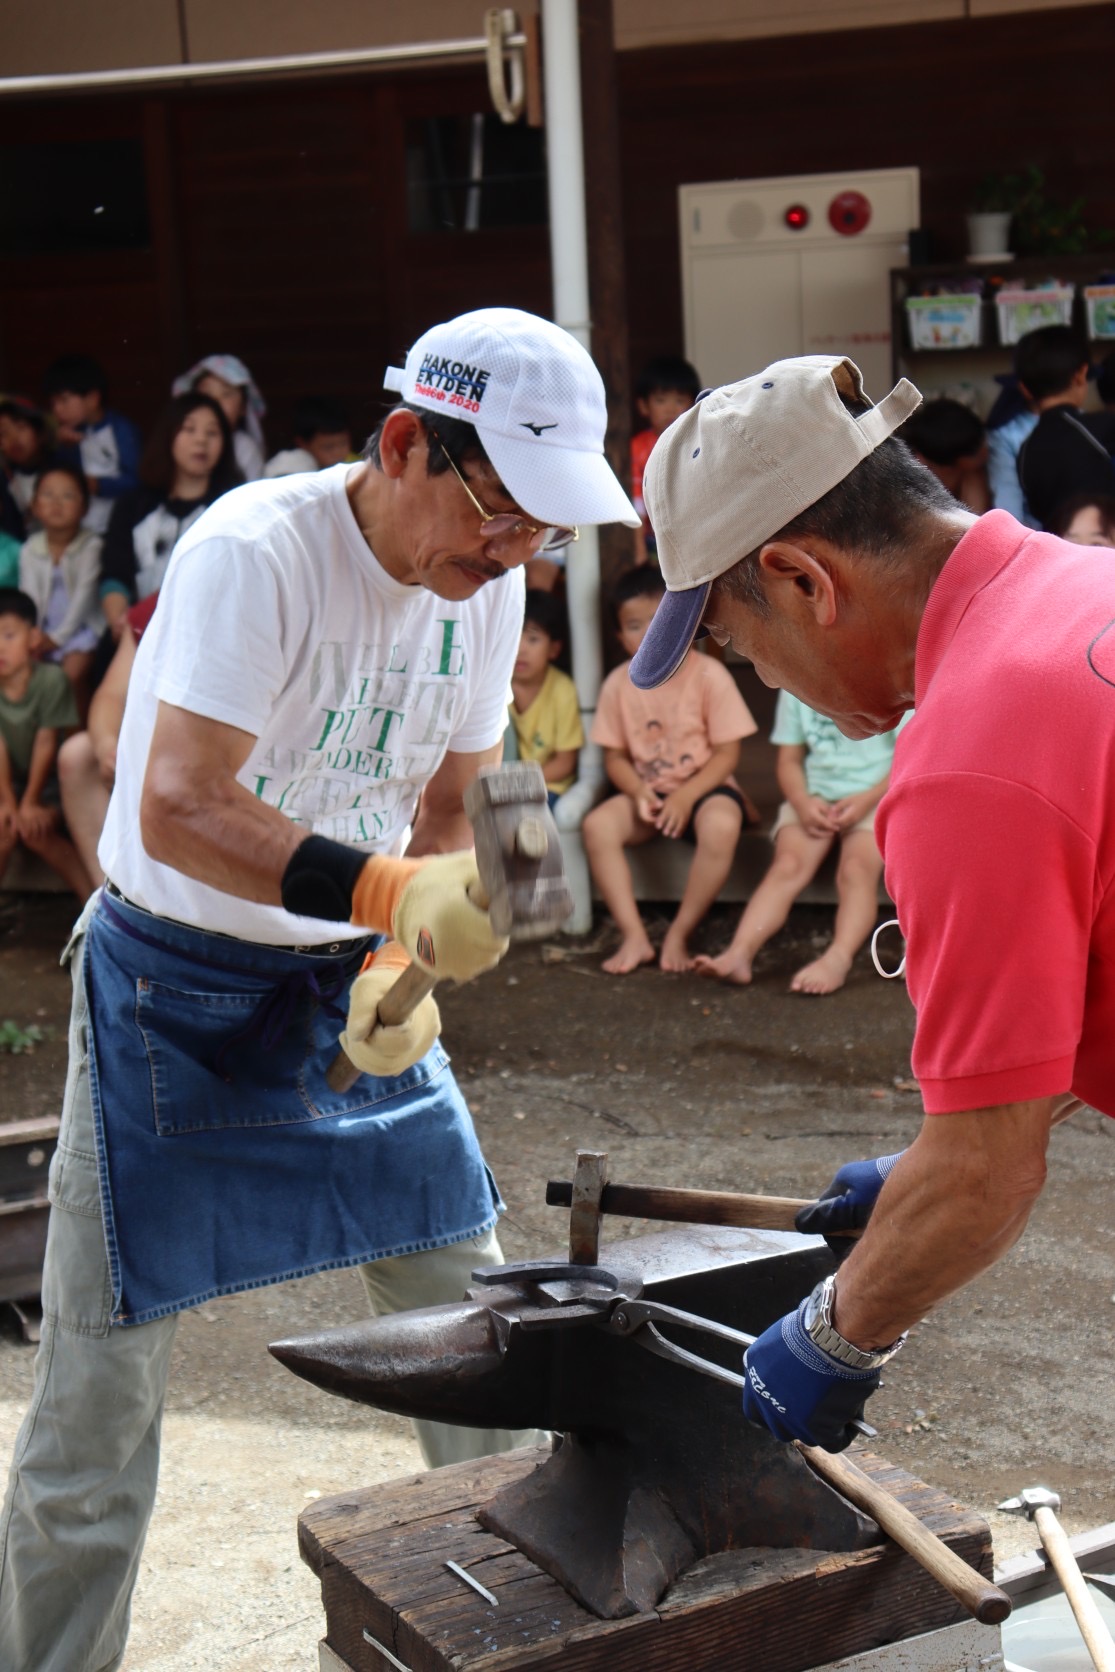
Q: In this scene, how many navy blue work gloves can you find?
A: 2